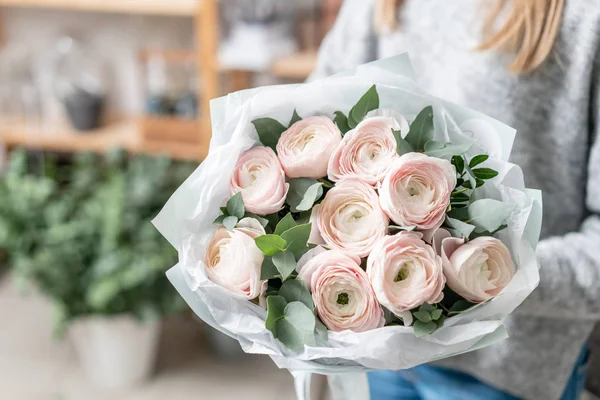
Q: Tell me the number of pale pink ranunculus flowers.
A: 9